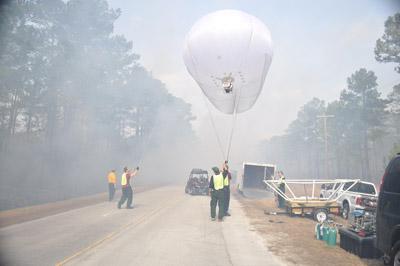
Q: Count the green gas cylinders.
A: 3